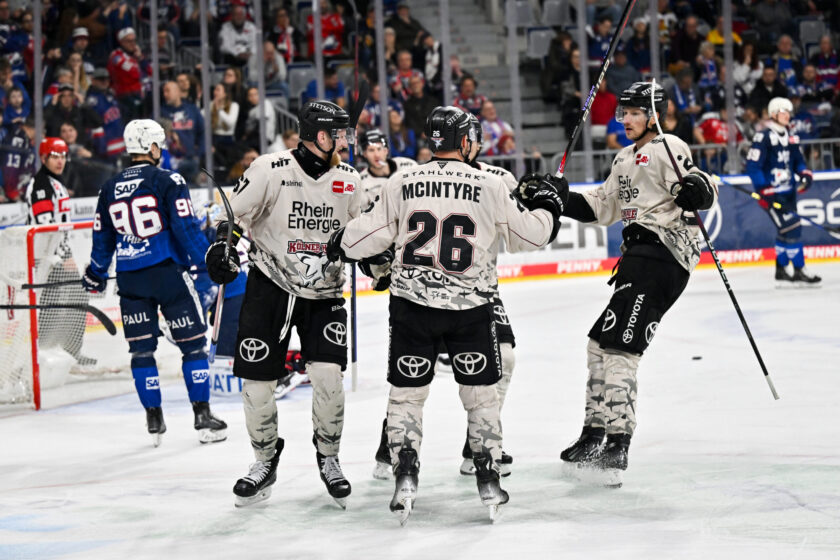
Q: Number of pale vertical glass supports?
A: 11